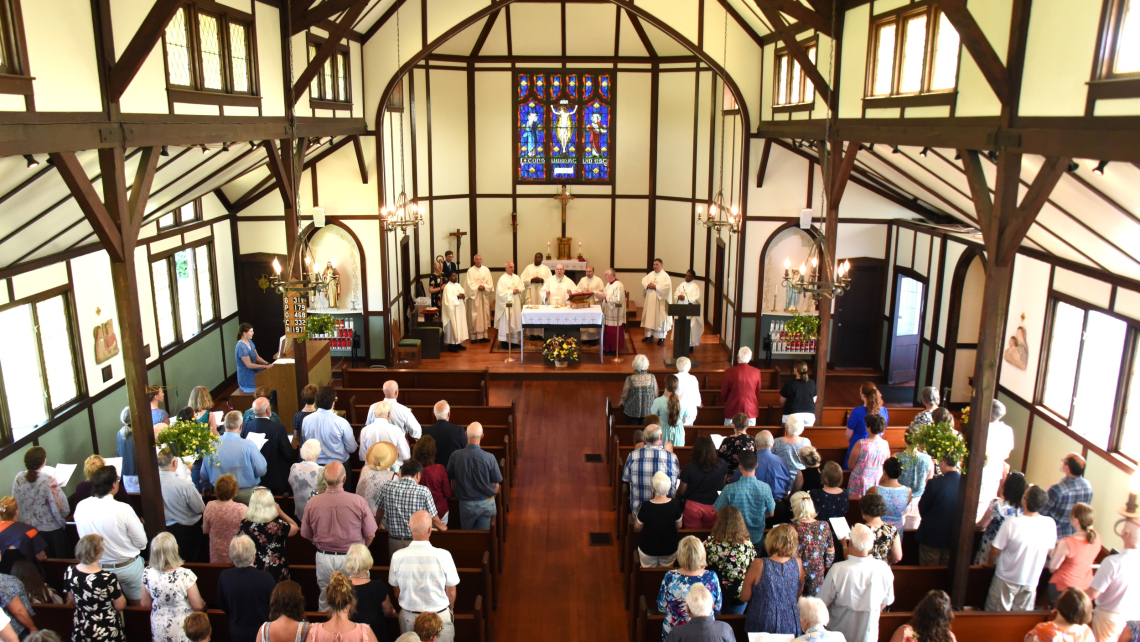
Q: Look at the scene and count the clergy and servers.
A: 11